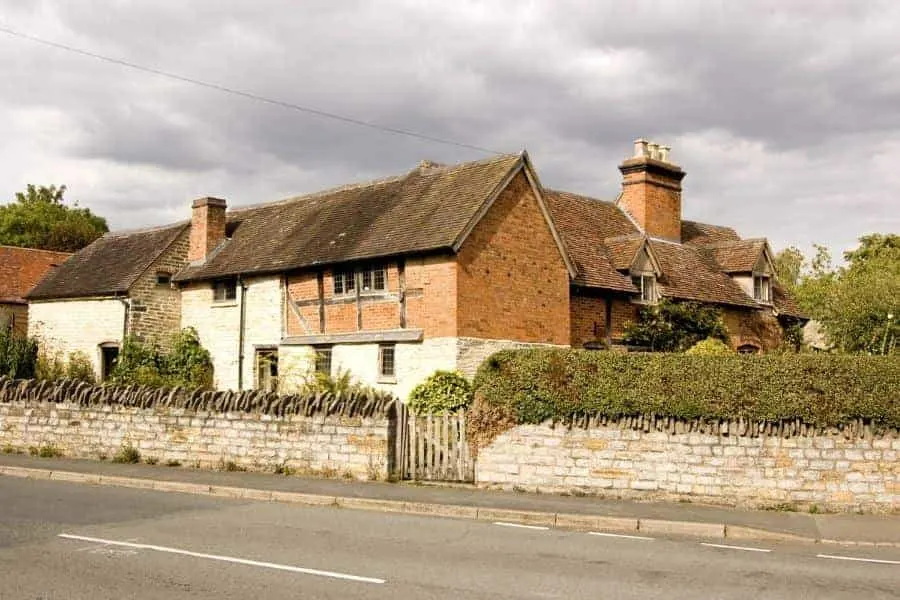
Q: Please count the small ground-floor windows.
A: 2